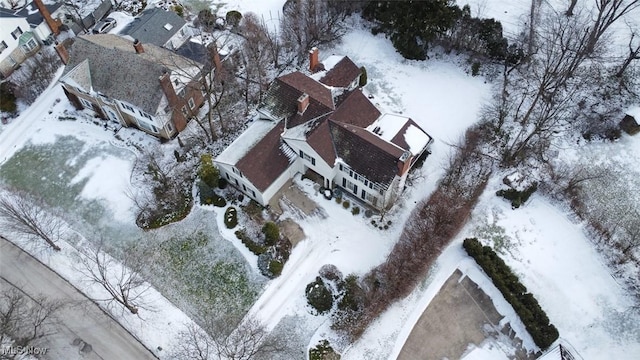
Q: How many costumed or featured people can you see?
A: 0